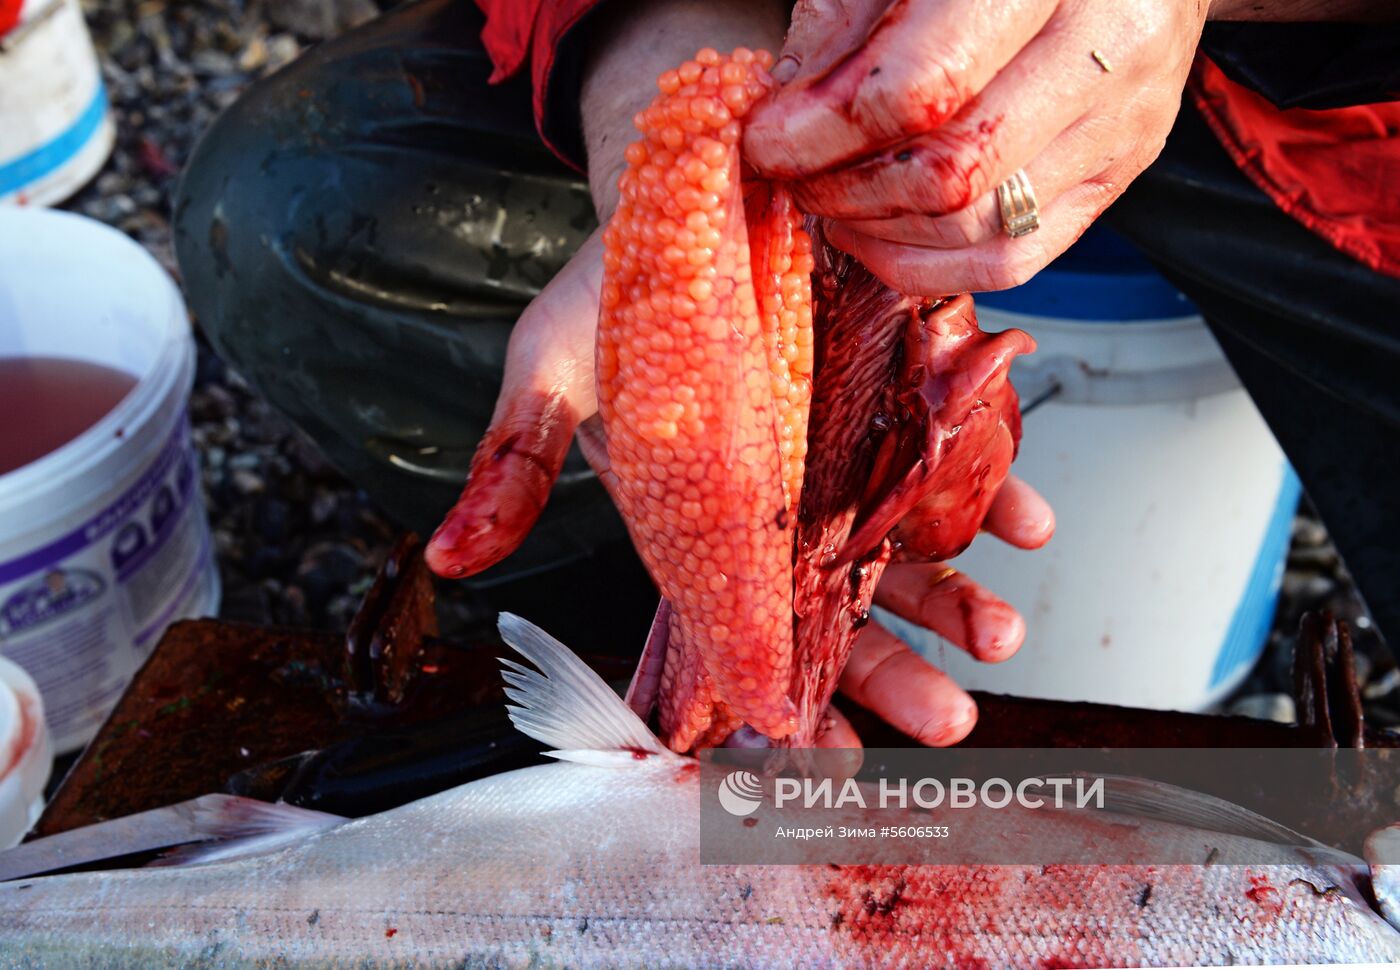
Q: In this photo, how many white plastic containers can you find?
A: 4